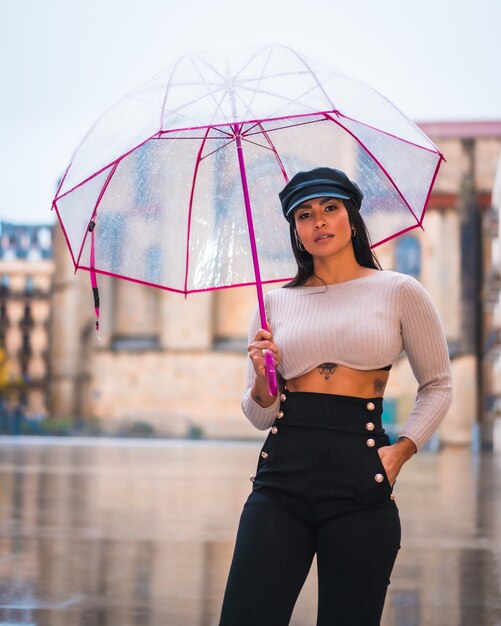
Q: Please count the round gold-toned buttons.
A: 10